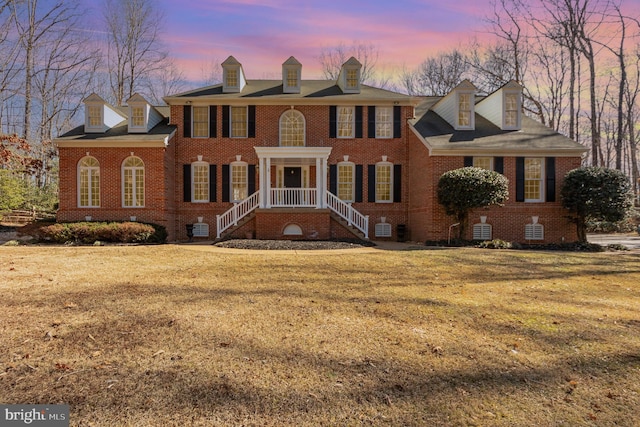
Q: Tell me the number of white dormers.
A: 7